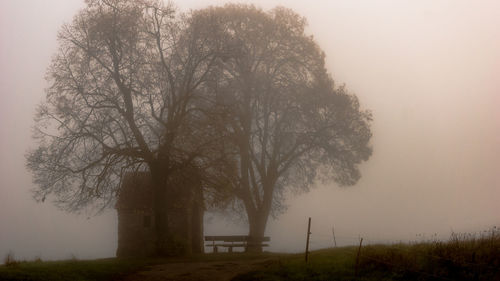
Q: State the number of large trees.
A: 2